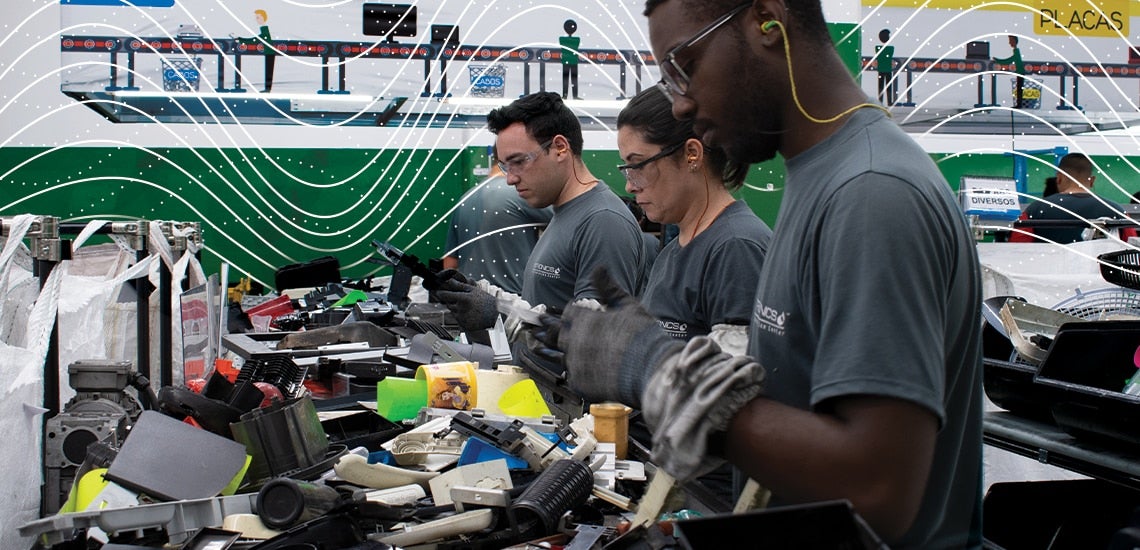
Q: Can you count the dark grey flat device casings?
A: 1